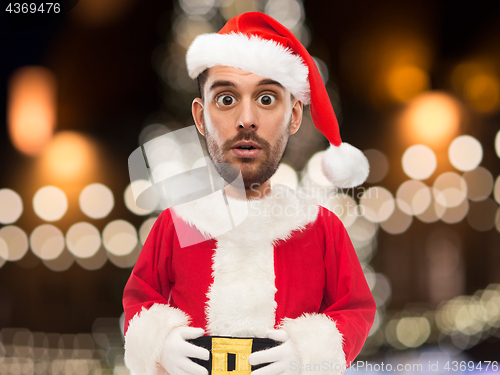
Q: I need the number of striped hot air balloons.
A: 0